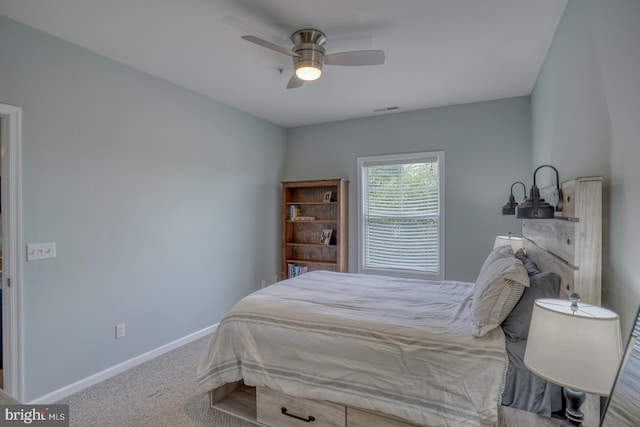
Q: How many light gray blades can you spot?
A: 3